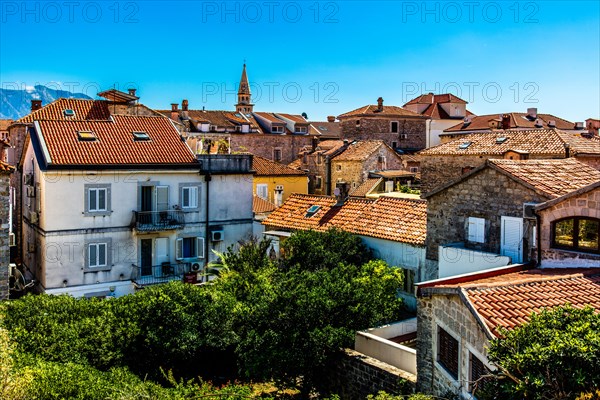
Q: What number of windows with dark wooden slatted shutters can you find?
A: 2